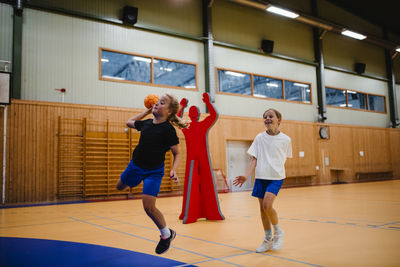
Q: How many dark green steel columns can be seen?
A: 4